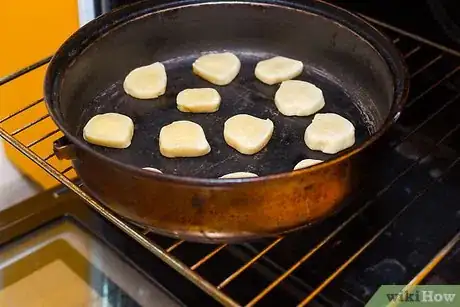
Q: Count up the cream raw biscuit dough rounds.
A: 12